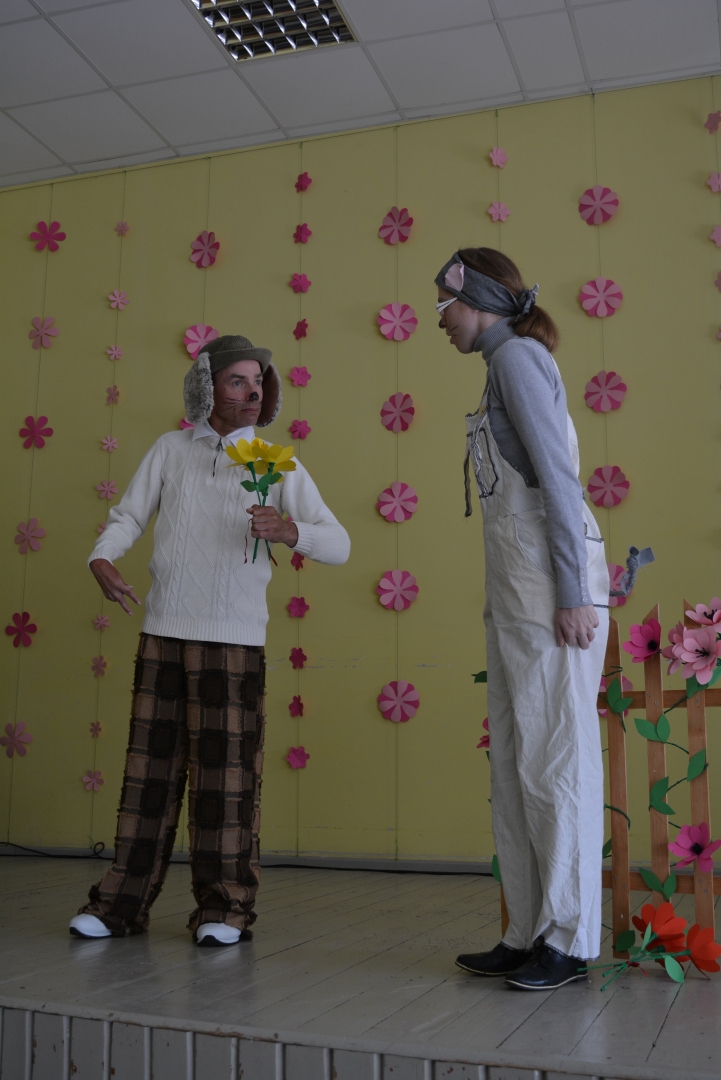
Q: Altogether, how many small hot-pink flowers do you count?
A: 11